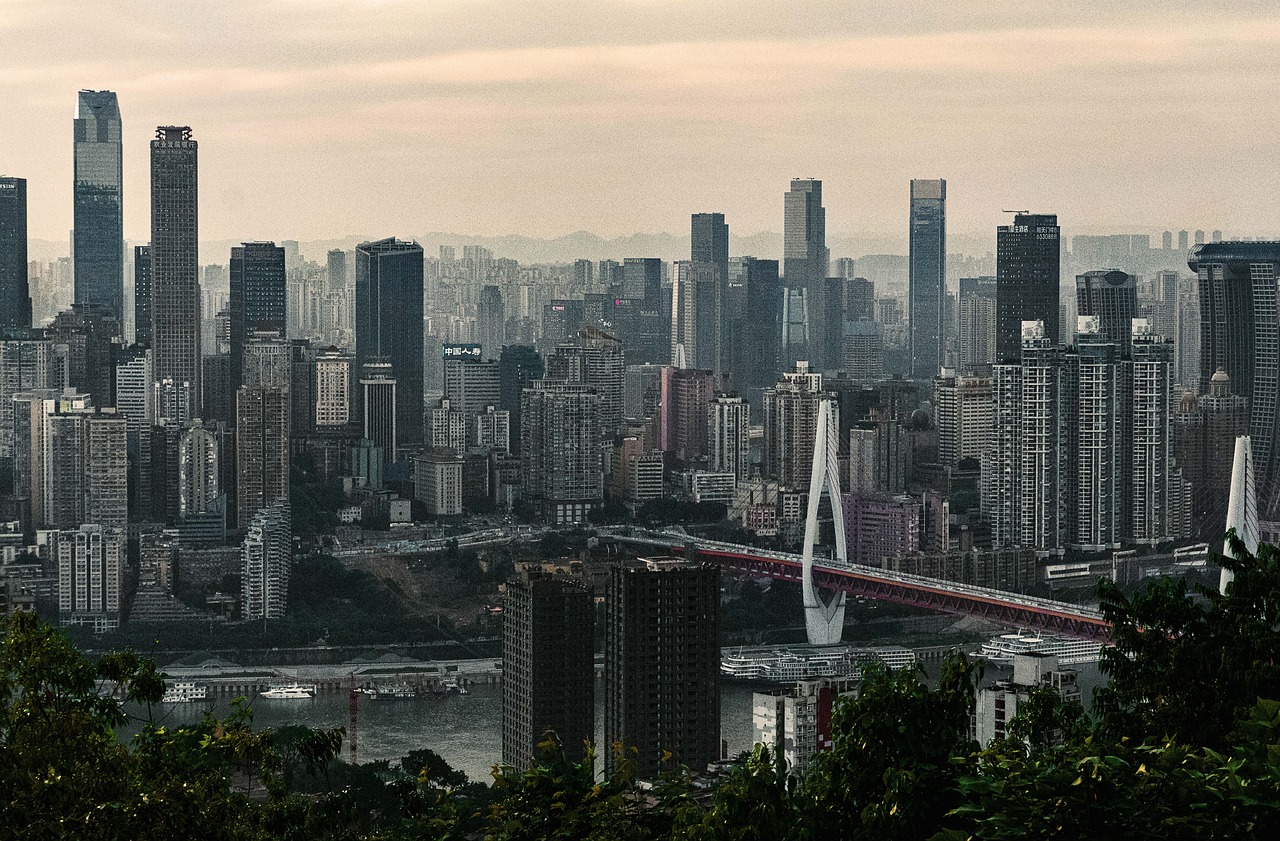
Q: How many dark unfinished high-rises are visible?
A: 2